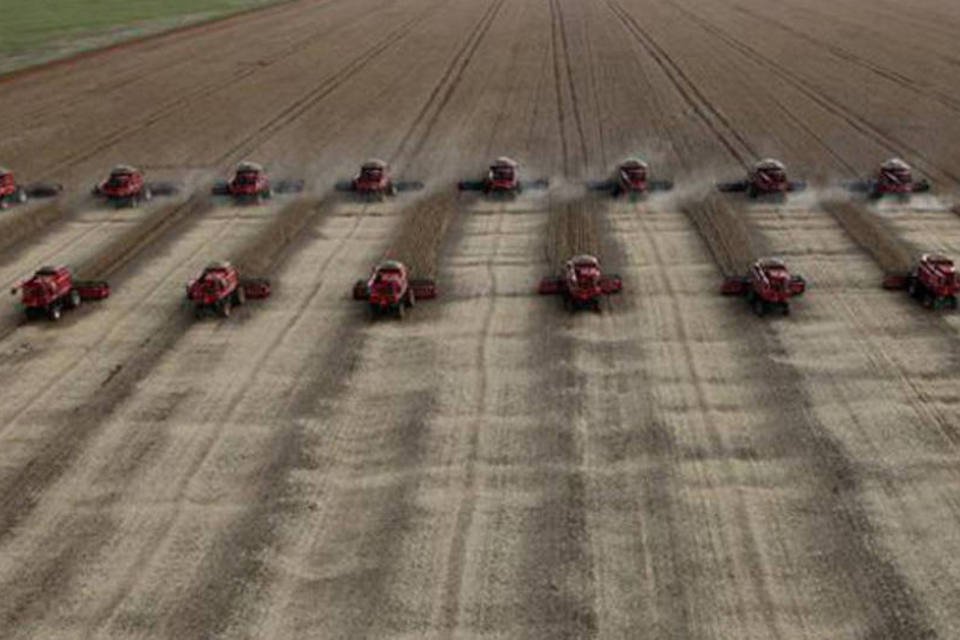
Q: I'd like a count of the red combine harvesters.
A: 14